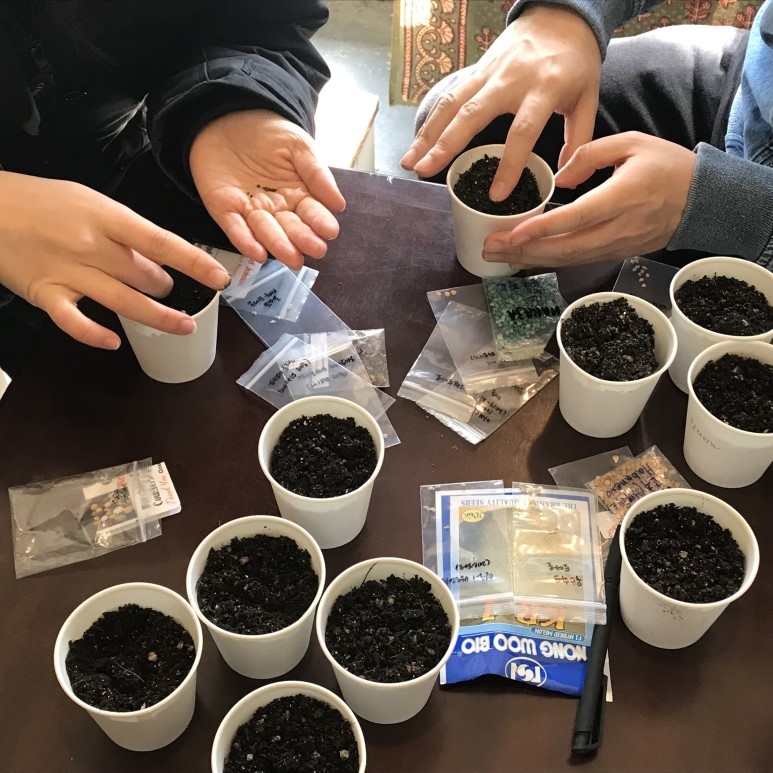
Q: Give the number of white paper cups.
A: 11